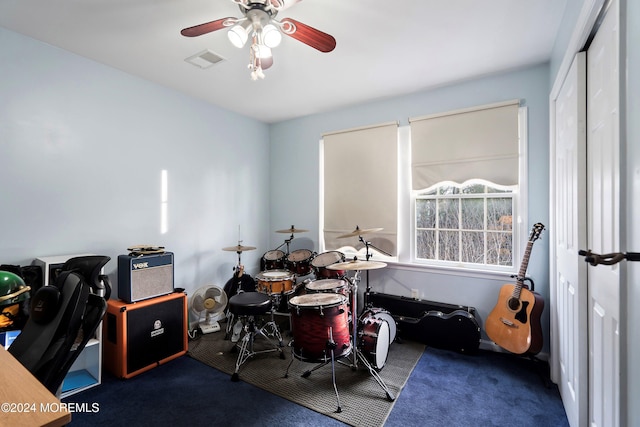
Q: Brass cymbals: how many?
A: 4